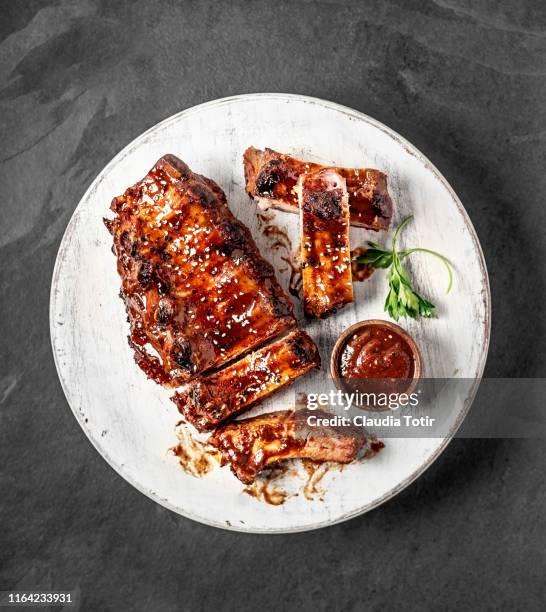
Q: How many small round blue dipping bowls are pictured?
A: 0